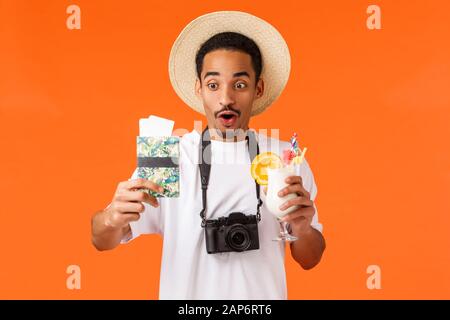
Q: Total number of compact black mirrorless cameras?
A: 1